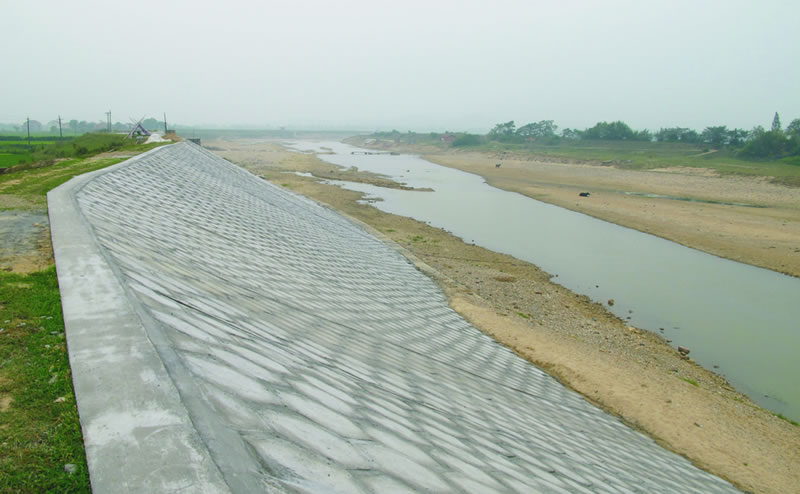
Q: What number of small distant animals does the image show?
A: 2